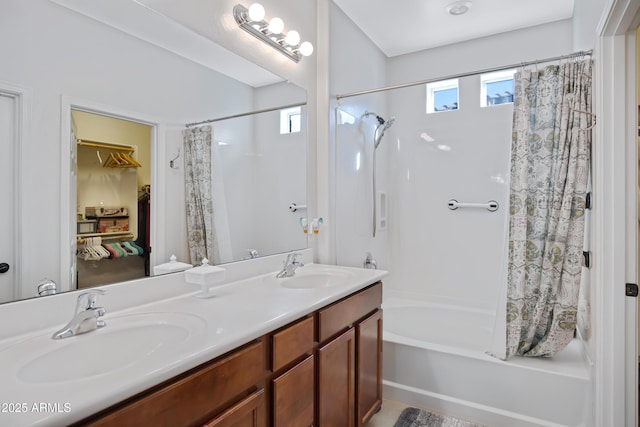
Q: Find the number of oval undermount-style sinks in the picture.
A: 2